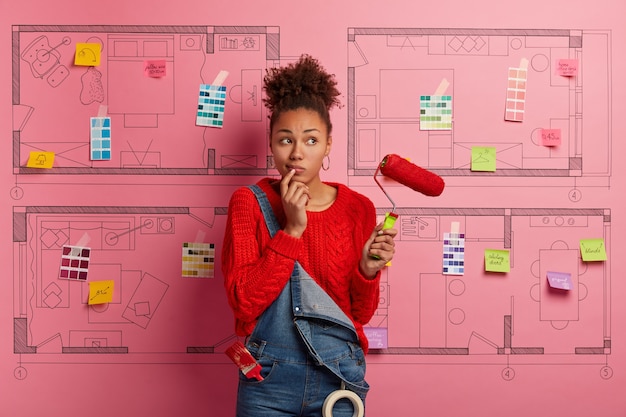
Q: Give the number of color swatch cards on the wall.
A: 7